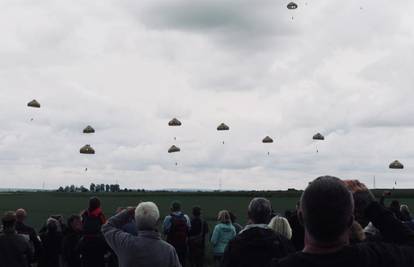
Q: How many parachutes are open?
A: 10